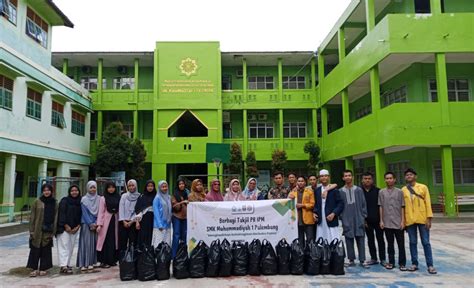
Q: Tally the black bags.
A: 15